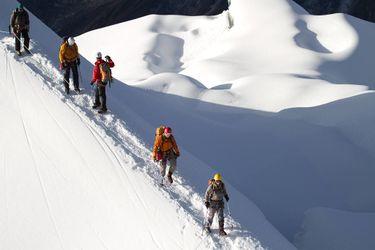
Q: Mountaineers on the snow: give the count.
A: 5